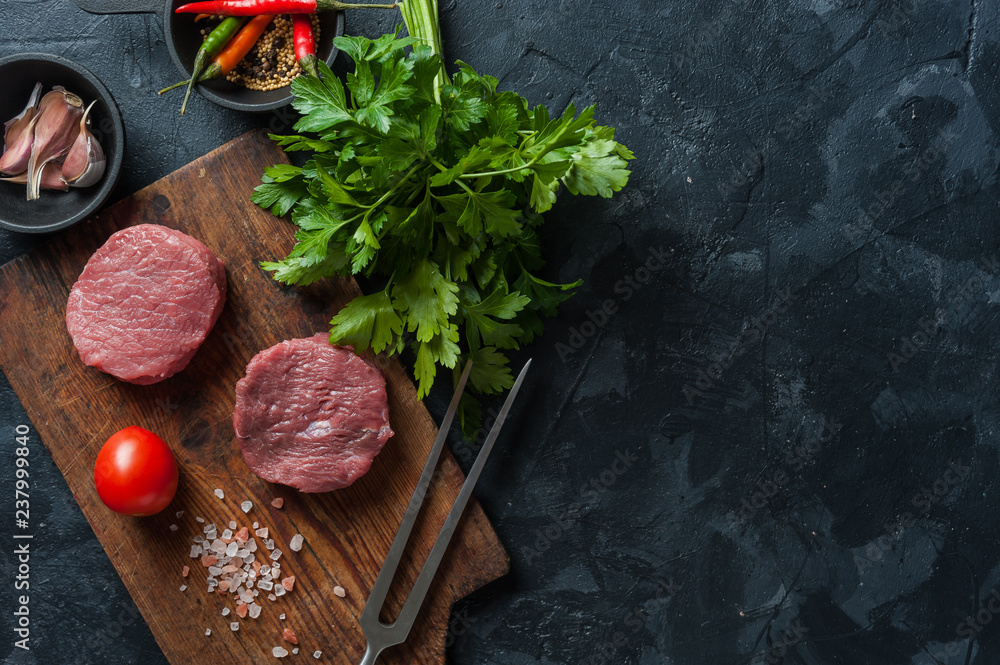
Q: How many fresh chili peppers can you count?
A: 4